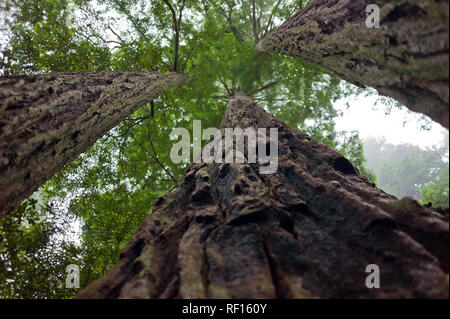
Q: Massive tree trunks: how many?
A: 3